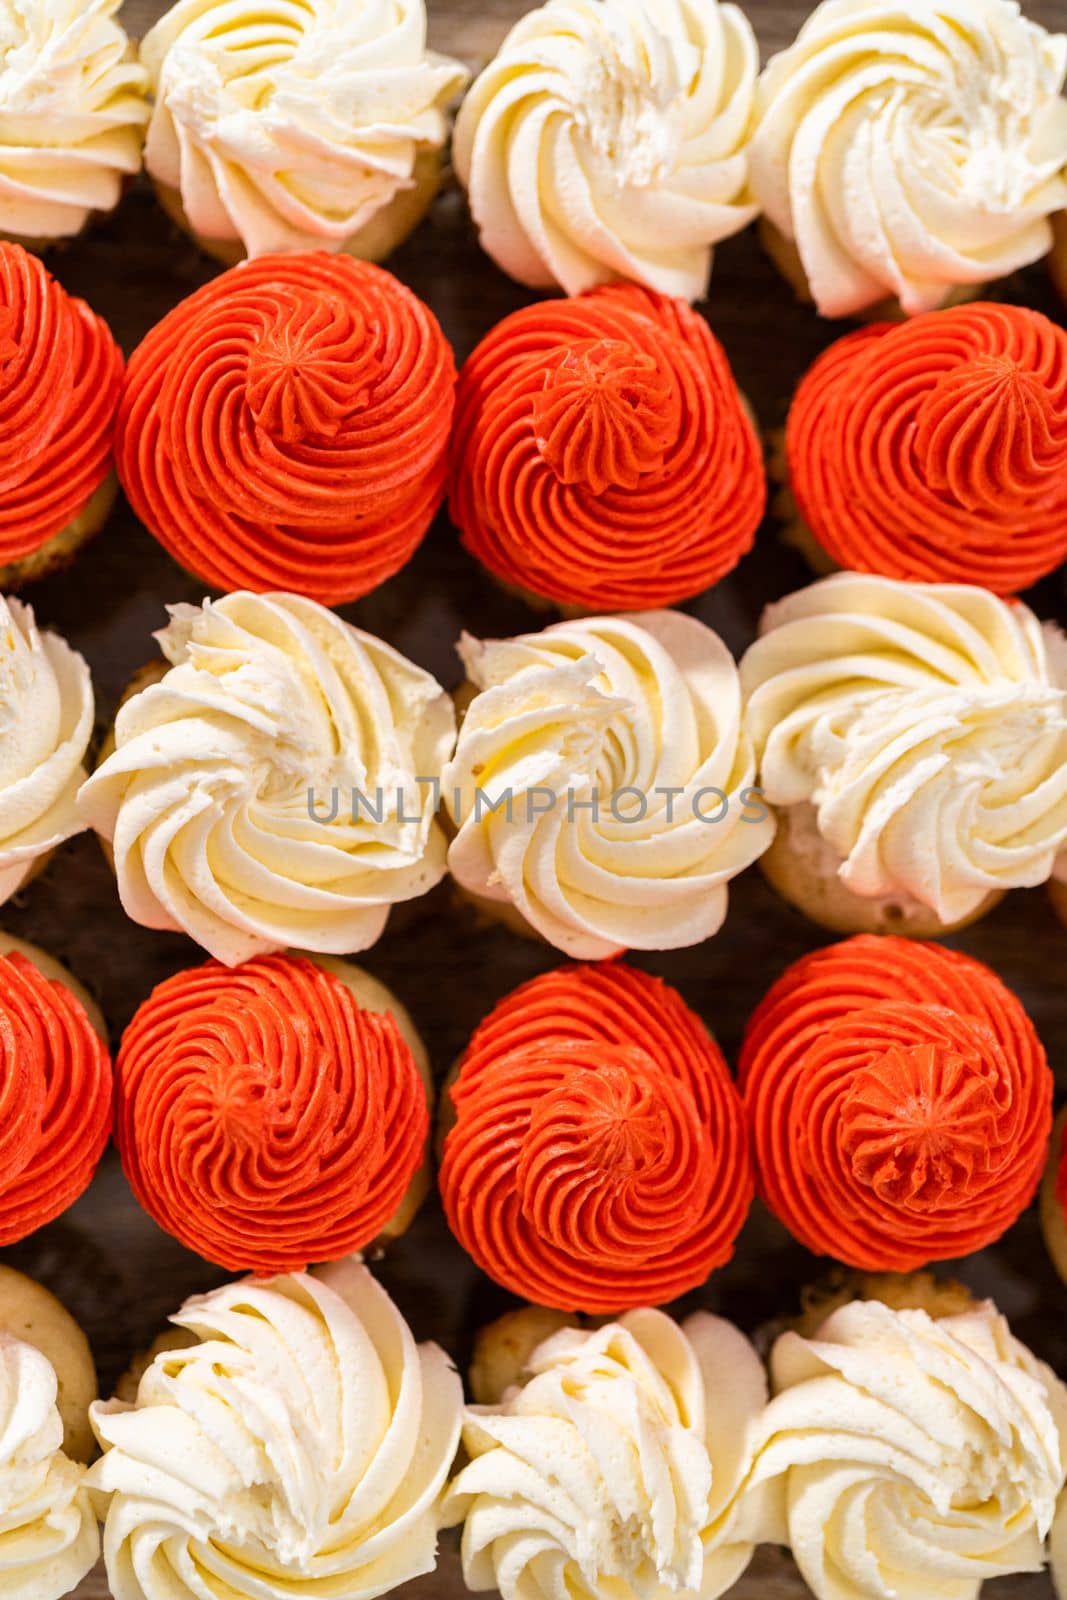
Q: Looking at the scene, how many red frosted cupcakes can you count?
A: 8